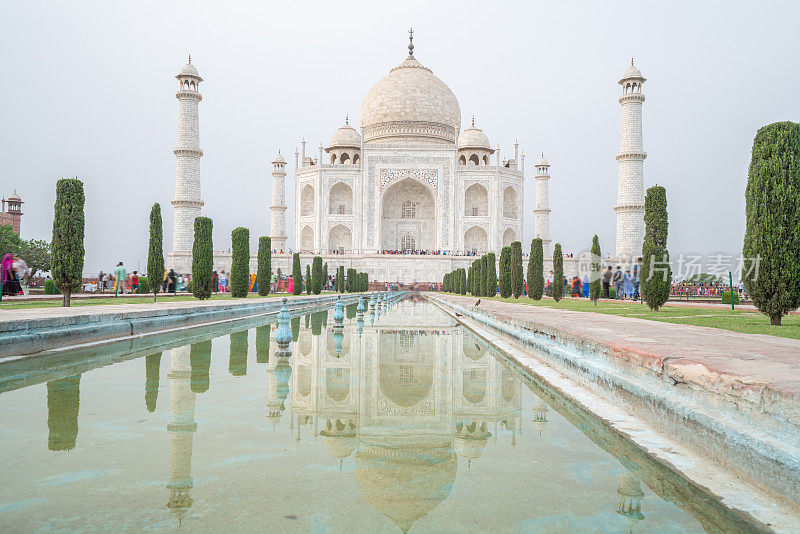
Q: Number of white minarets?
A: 4